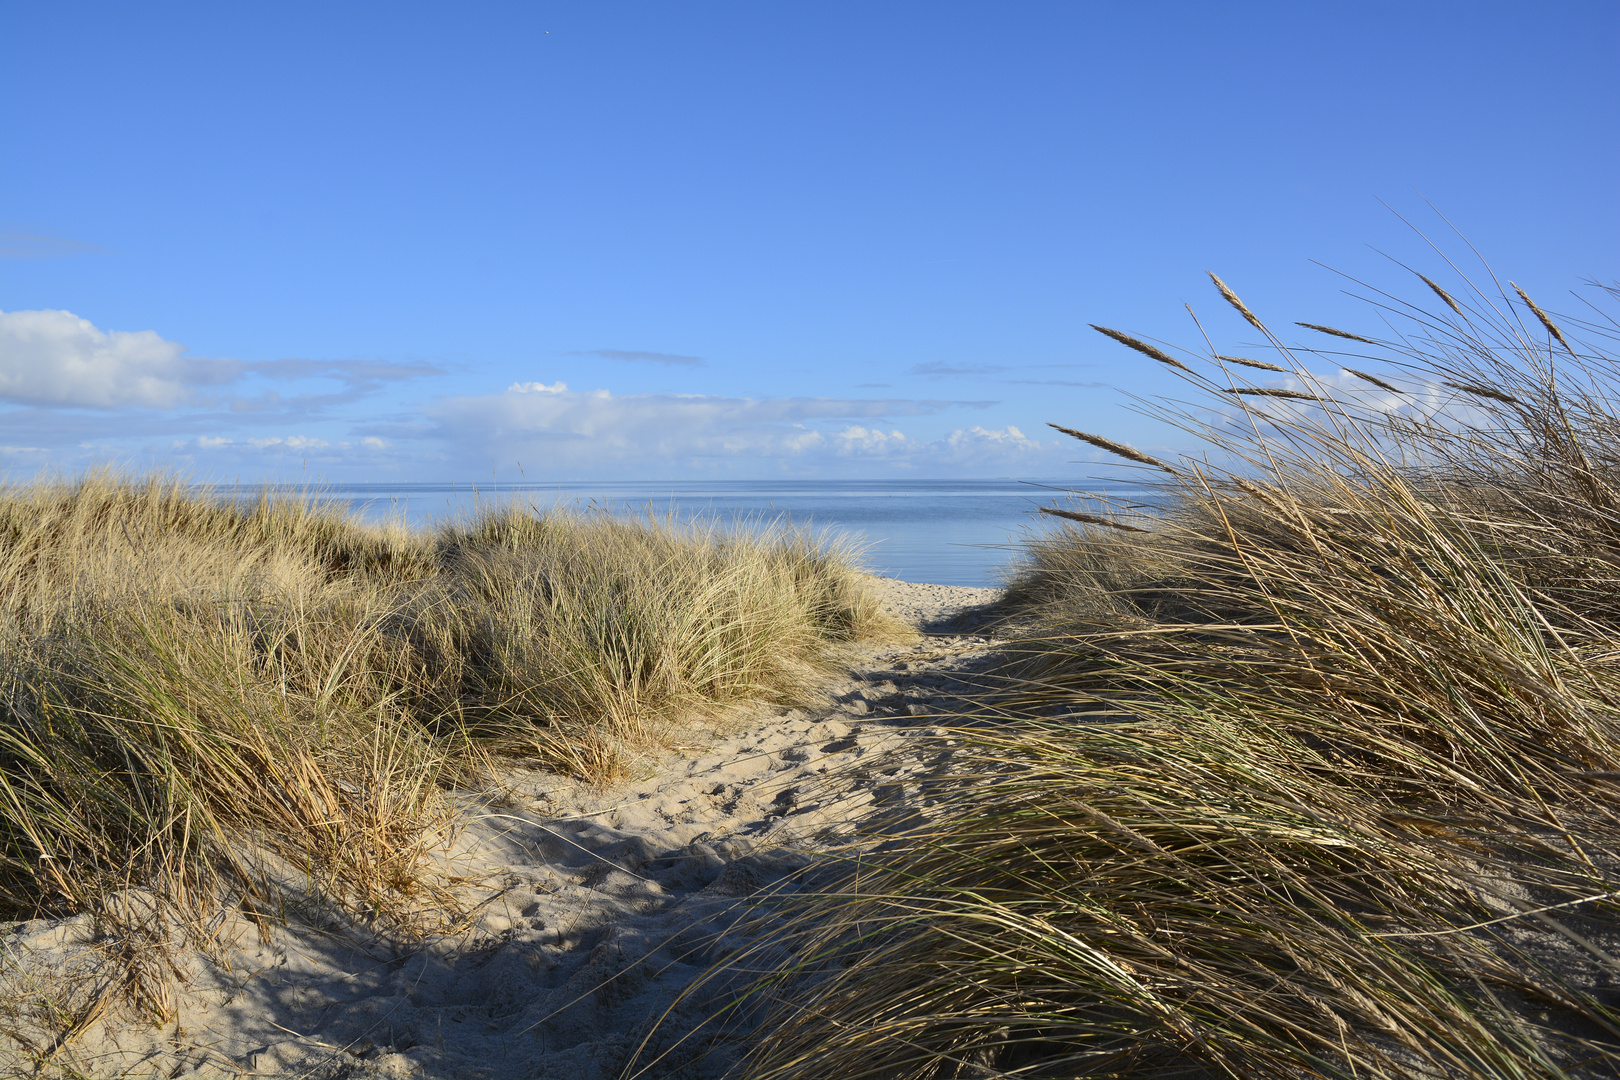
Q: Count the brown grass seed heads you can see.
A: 11